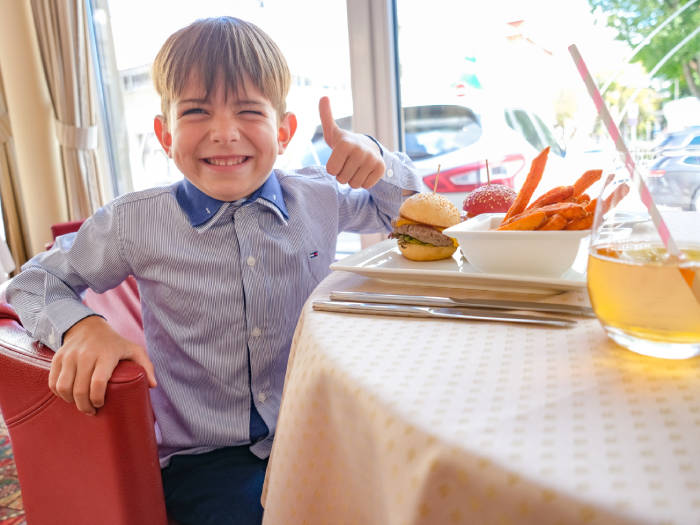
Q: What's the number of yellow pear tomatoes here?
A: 0